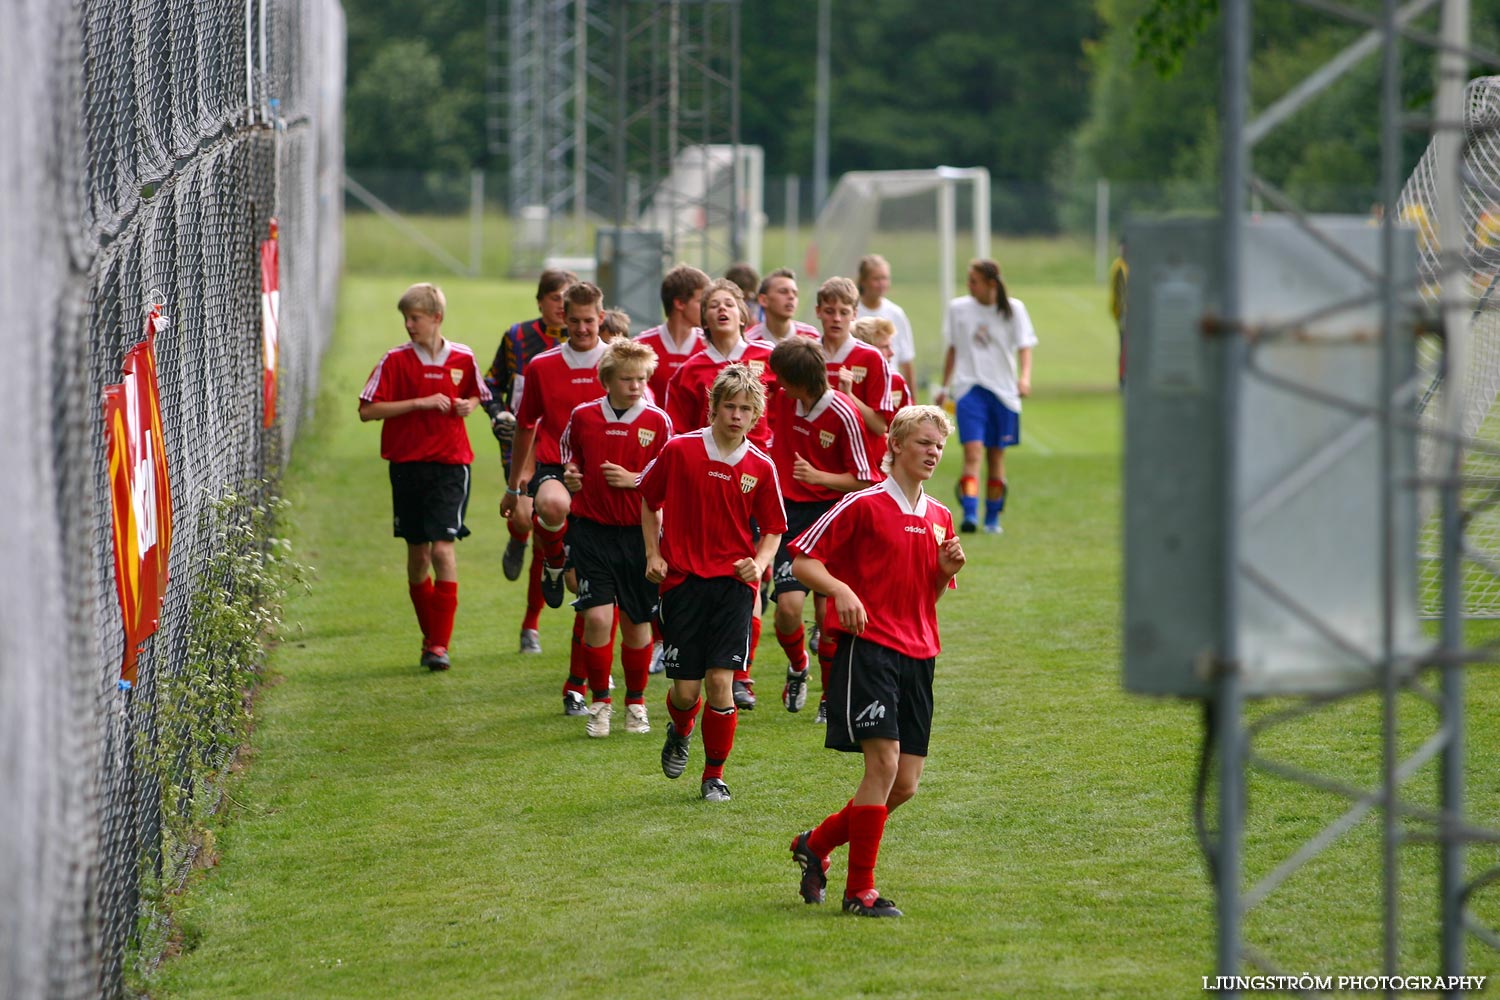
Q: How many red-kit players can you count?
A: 12